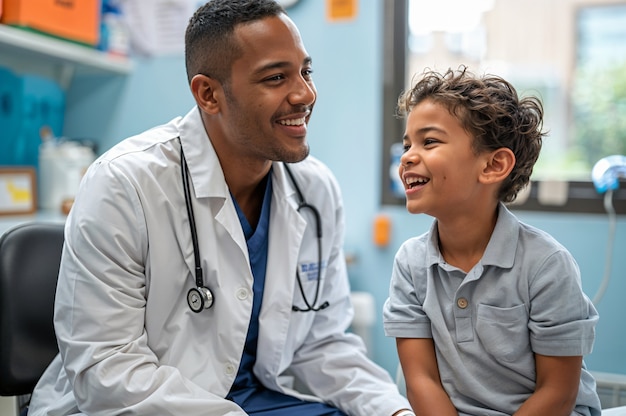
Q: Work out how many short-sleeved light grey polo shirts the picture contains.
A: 1